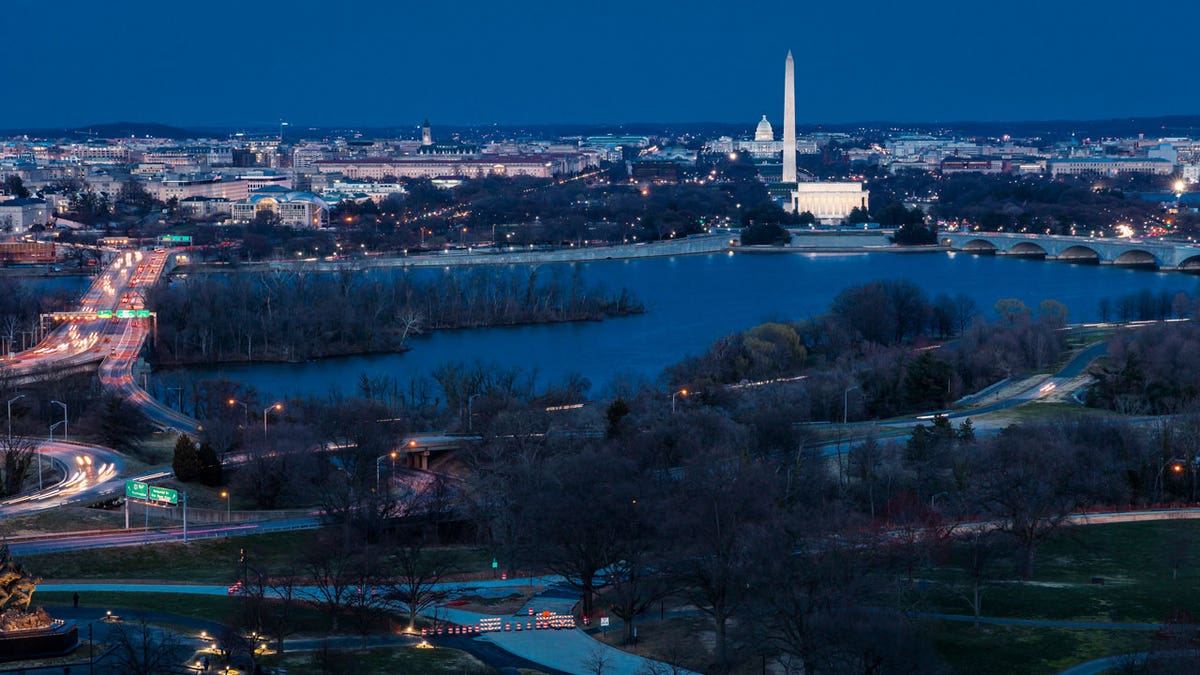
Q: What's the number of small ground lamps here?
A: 9